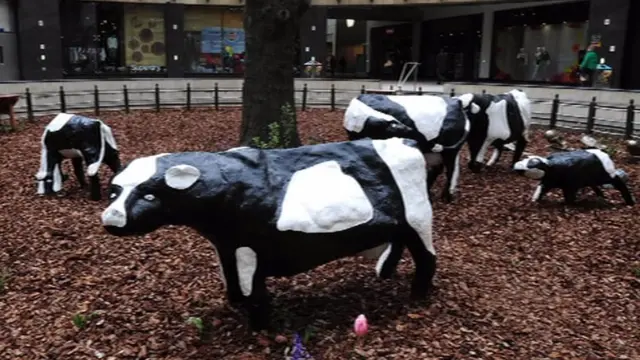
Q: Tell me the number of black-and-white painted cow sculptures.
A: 5